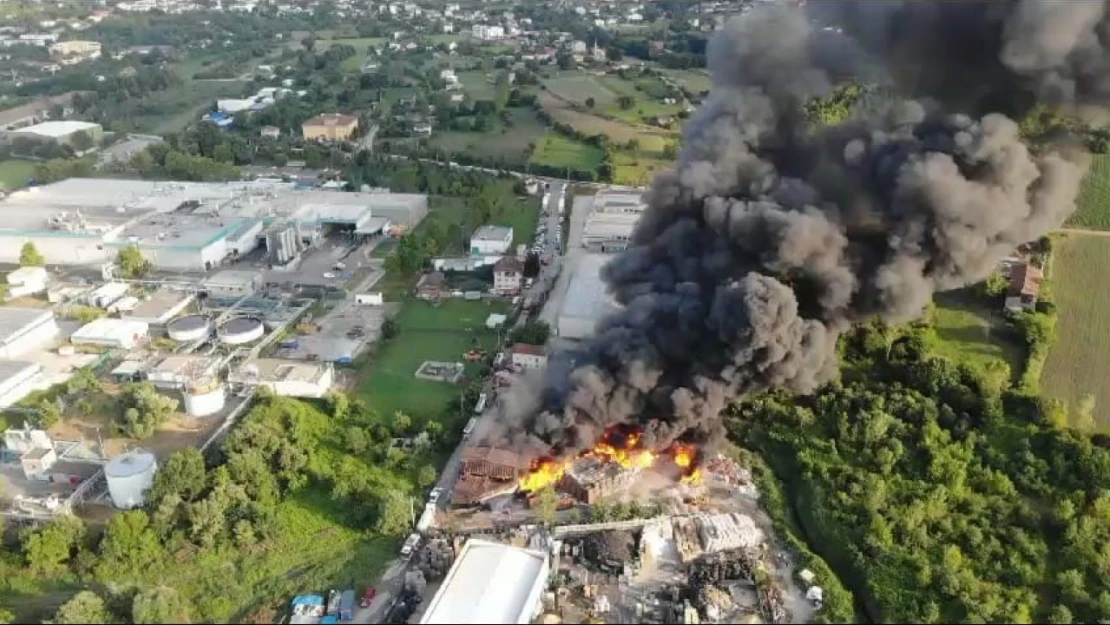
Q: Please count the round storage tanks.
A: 4